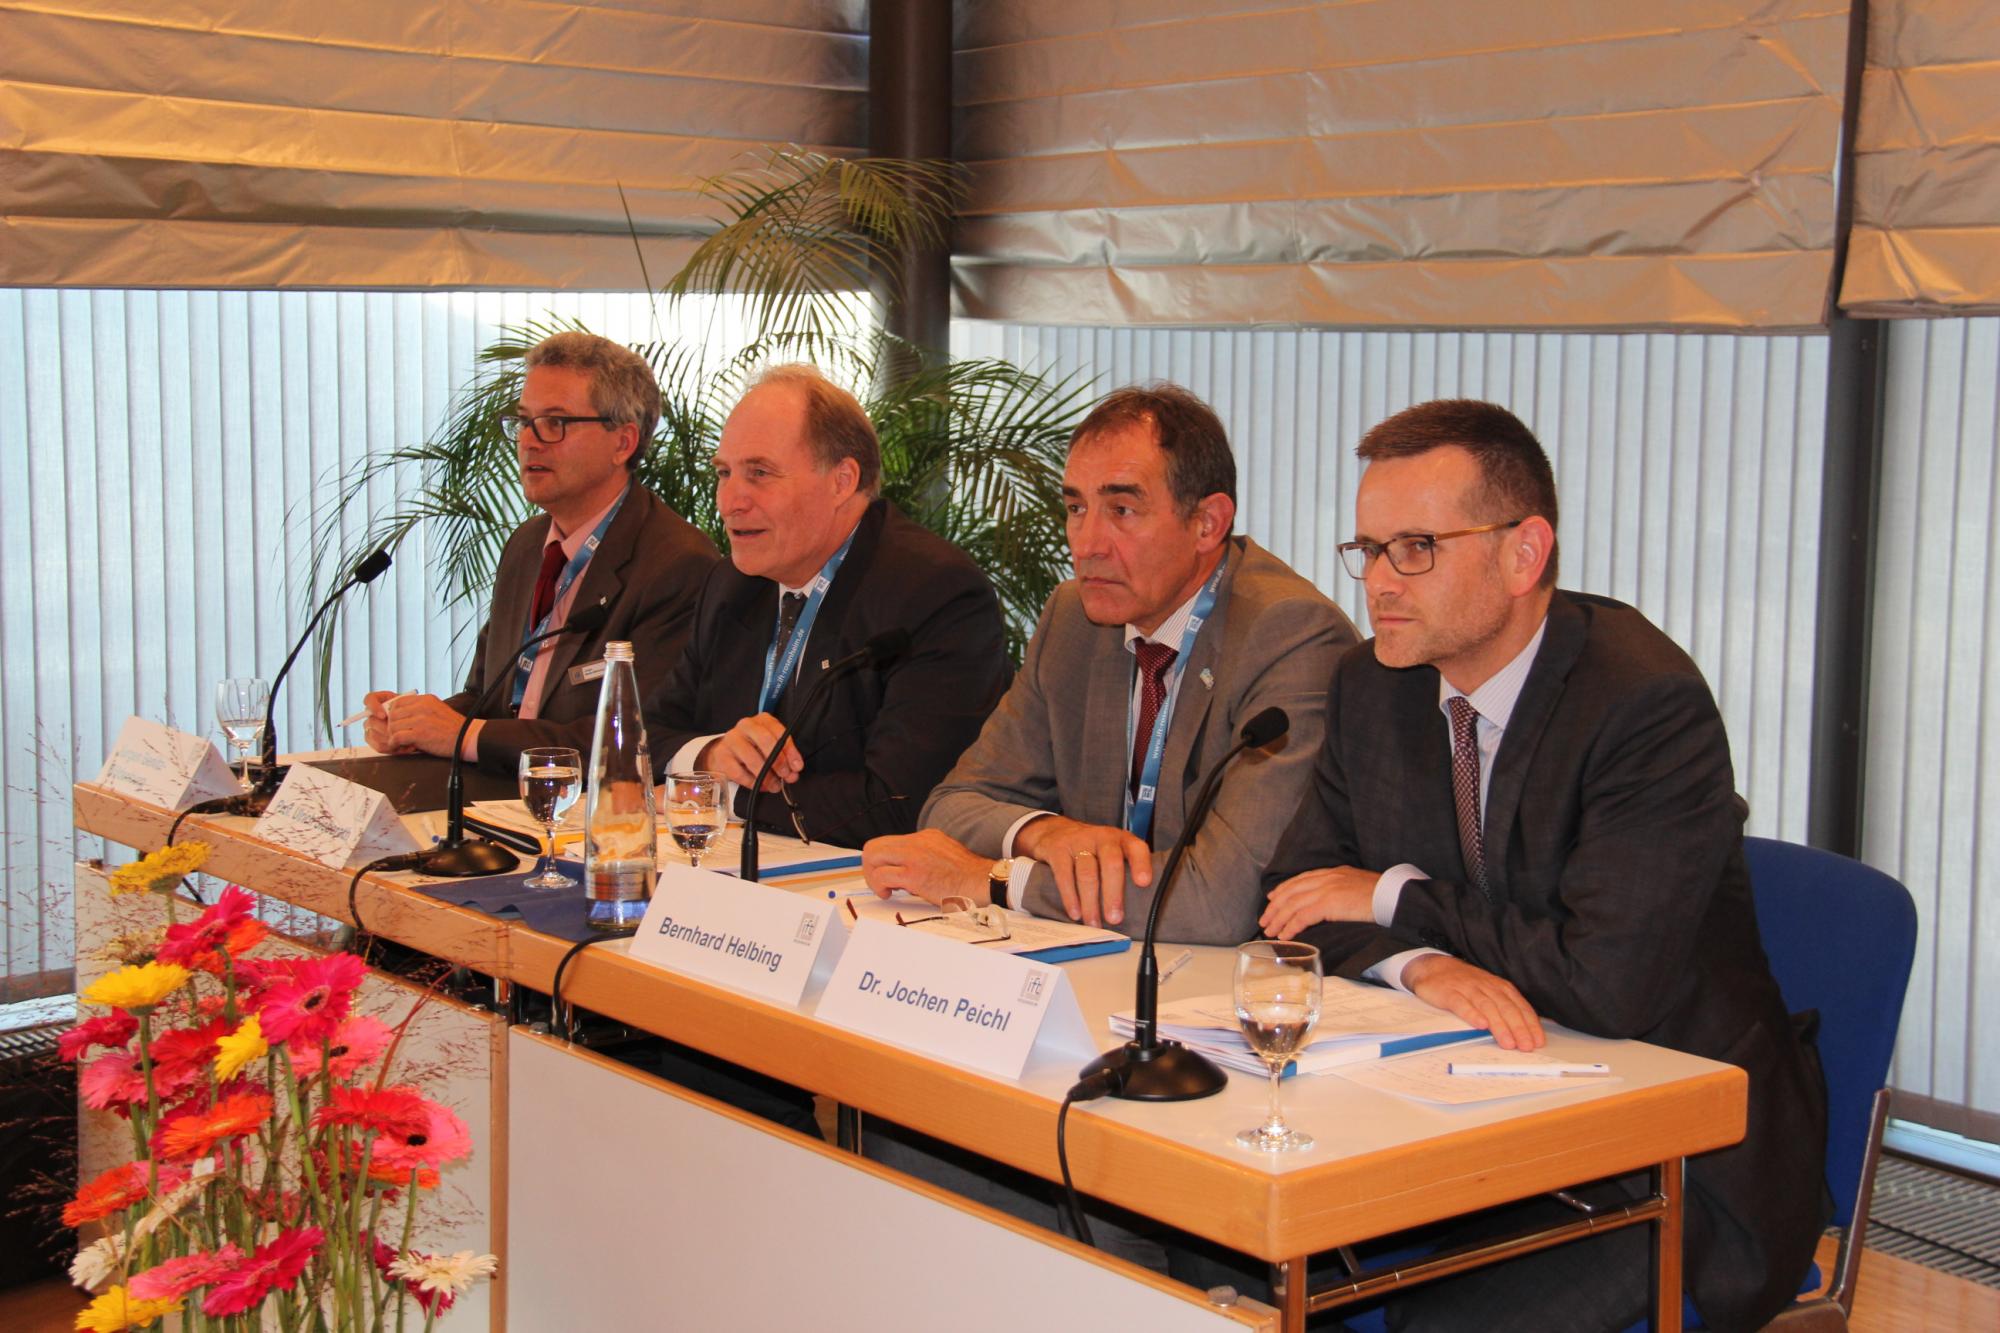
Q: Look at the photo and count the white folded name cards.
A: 4